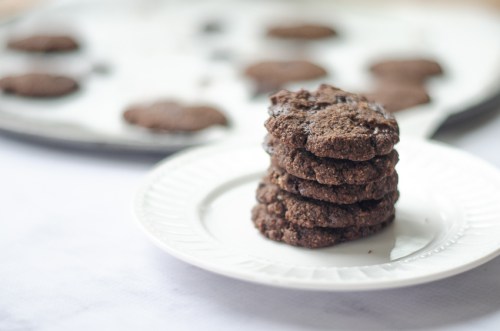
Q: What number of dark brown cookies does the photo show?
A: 12